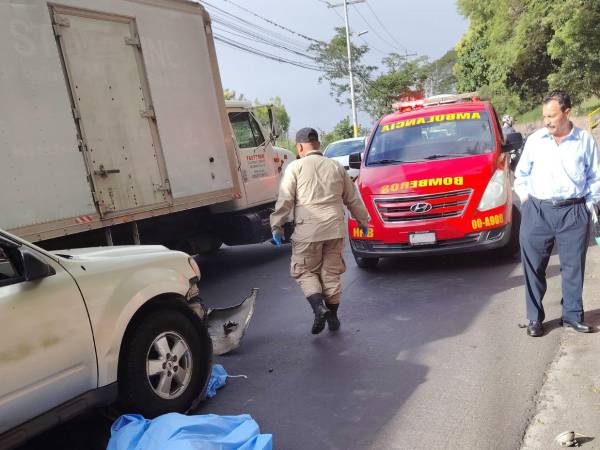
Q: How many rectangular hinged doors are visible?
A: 1